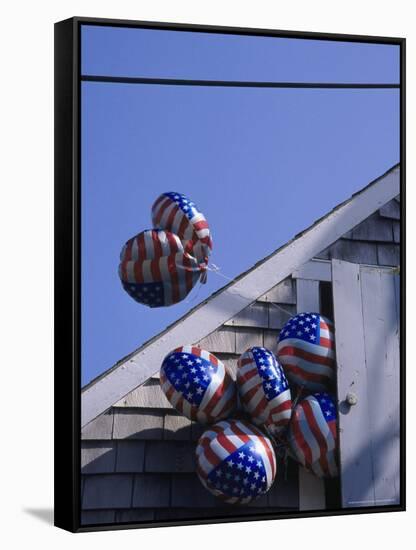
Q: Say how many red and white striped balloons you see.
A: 7